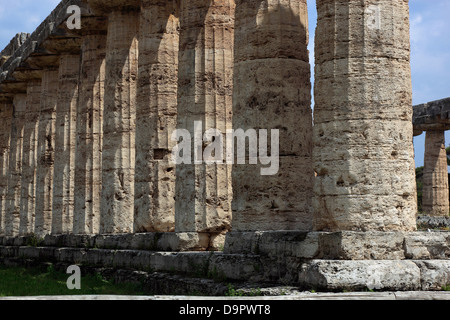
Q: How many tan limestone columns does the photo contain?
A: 12